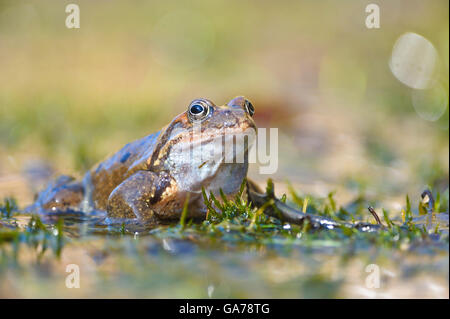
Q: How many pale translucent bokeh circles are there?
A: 2